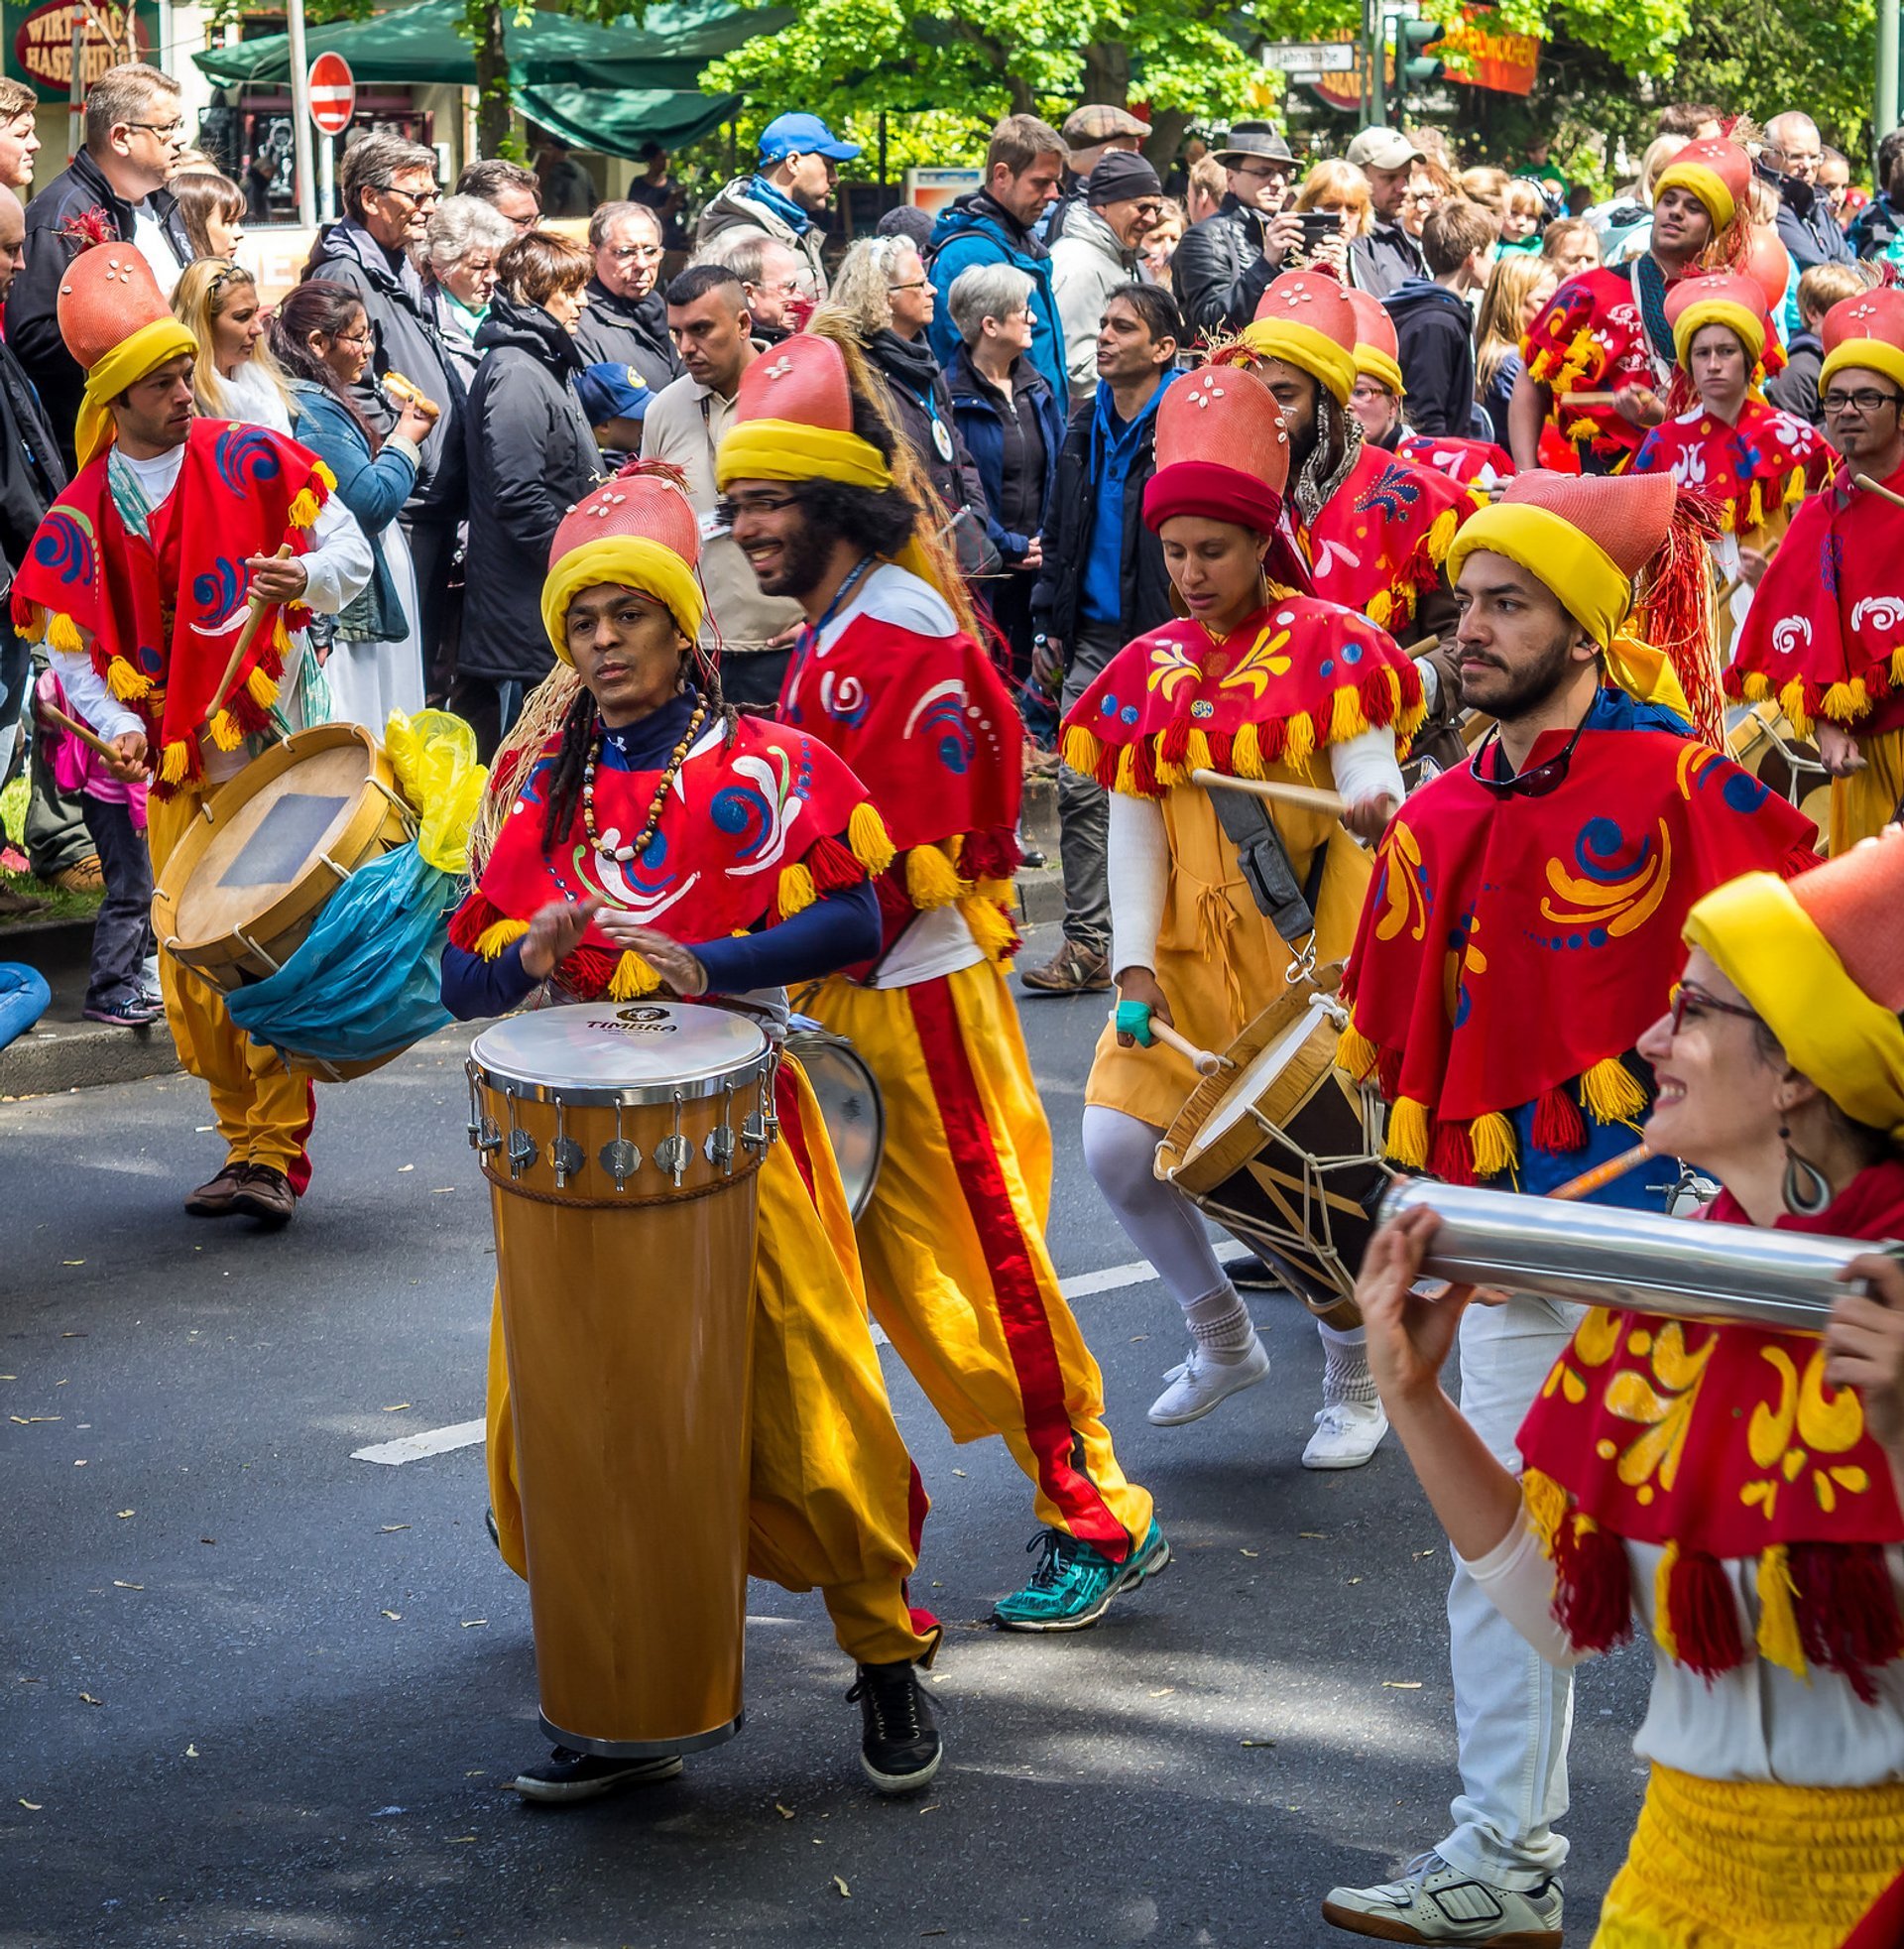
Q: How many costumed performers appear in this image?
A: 11